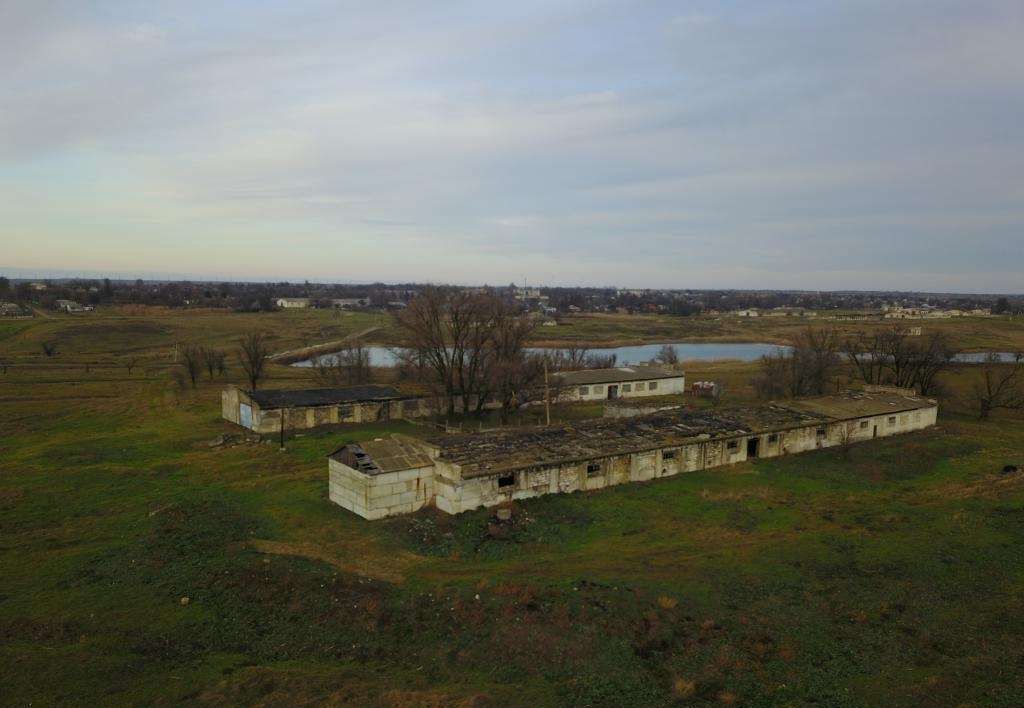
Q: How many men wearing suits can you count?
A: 0